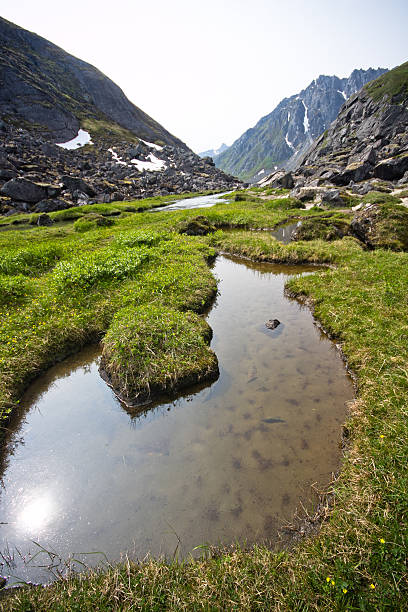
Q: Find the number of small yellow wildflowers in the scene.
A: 6